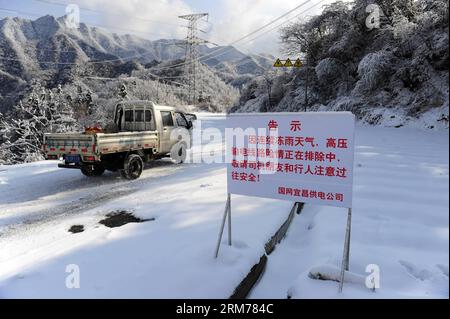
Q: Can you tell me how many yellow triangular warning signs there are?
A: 3